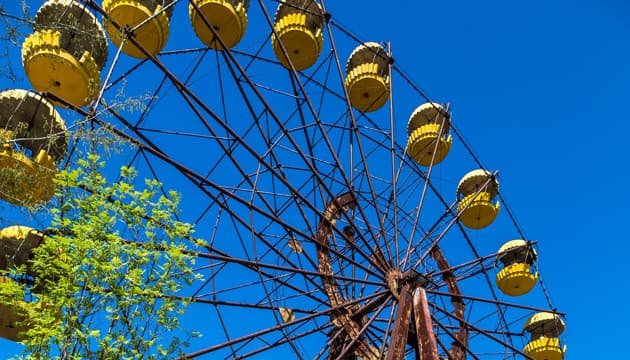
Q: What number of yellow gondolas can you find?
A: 11